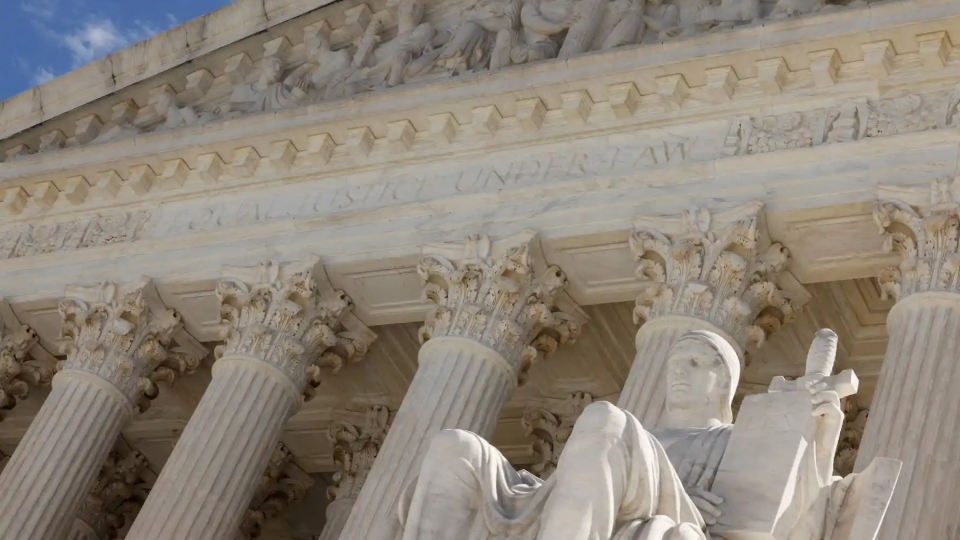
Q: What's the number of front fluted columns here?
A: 5